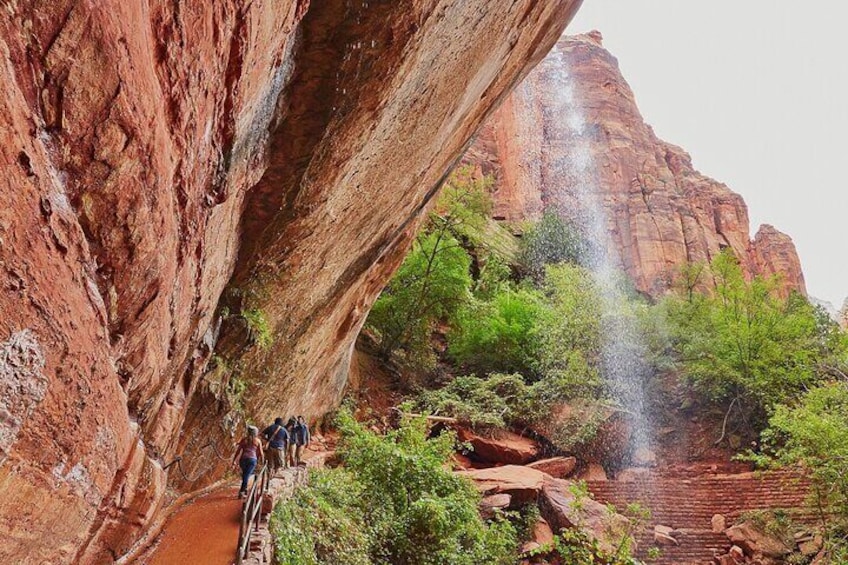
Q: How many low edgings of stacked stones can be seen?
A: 1